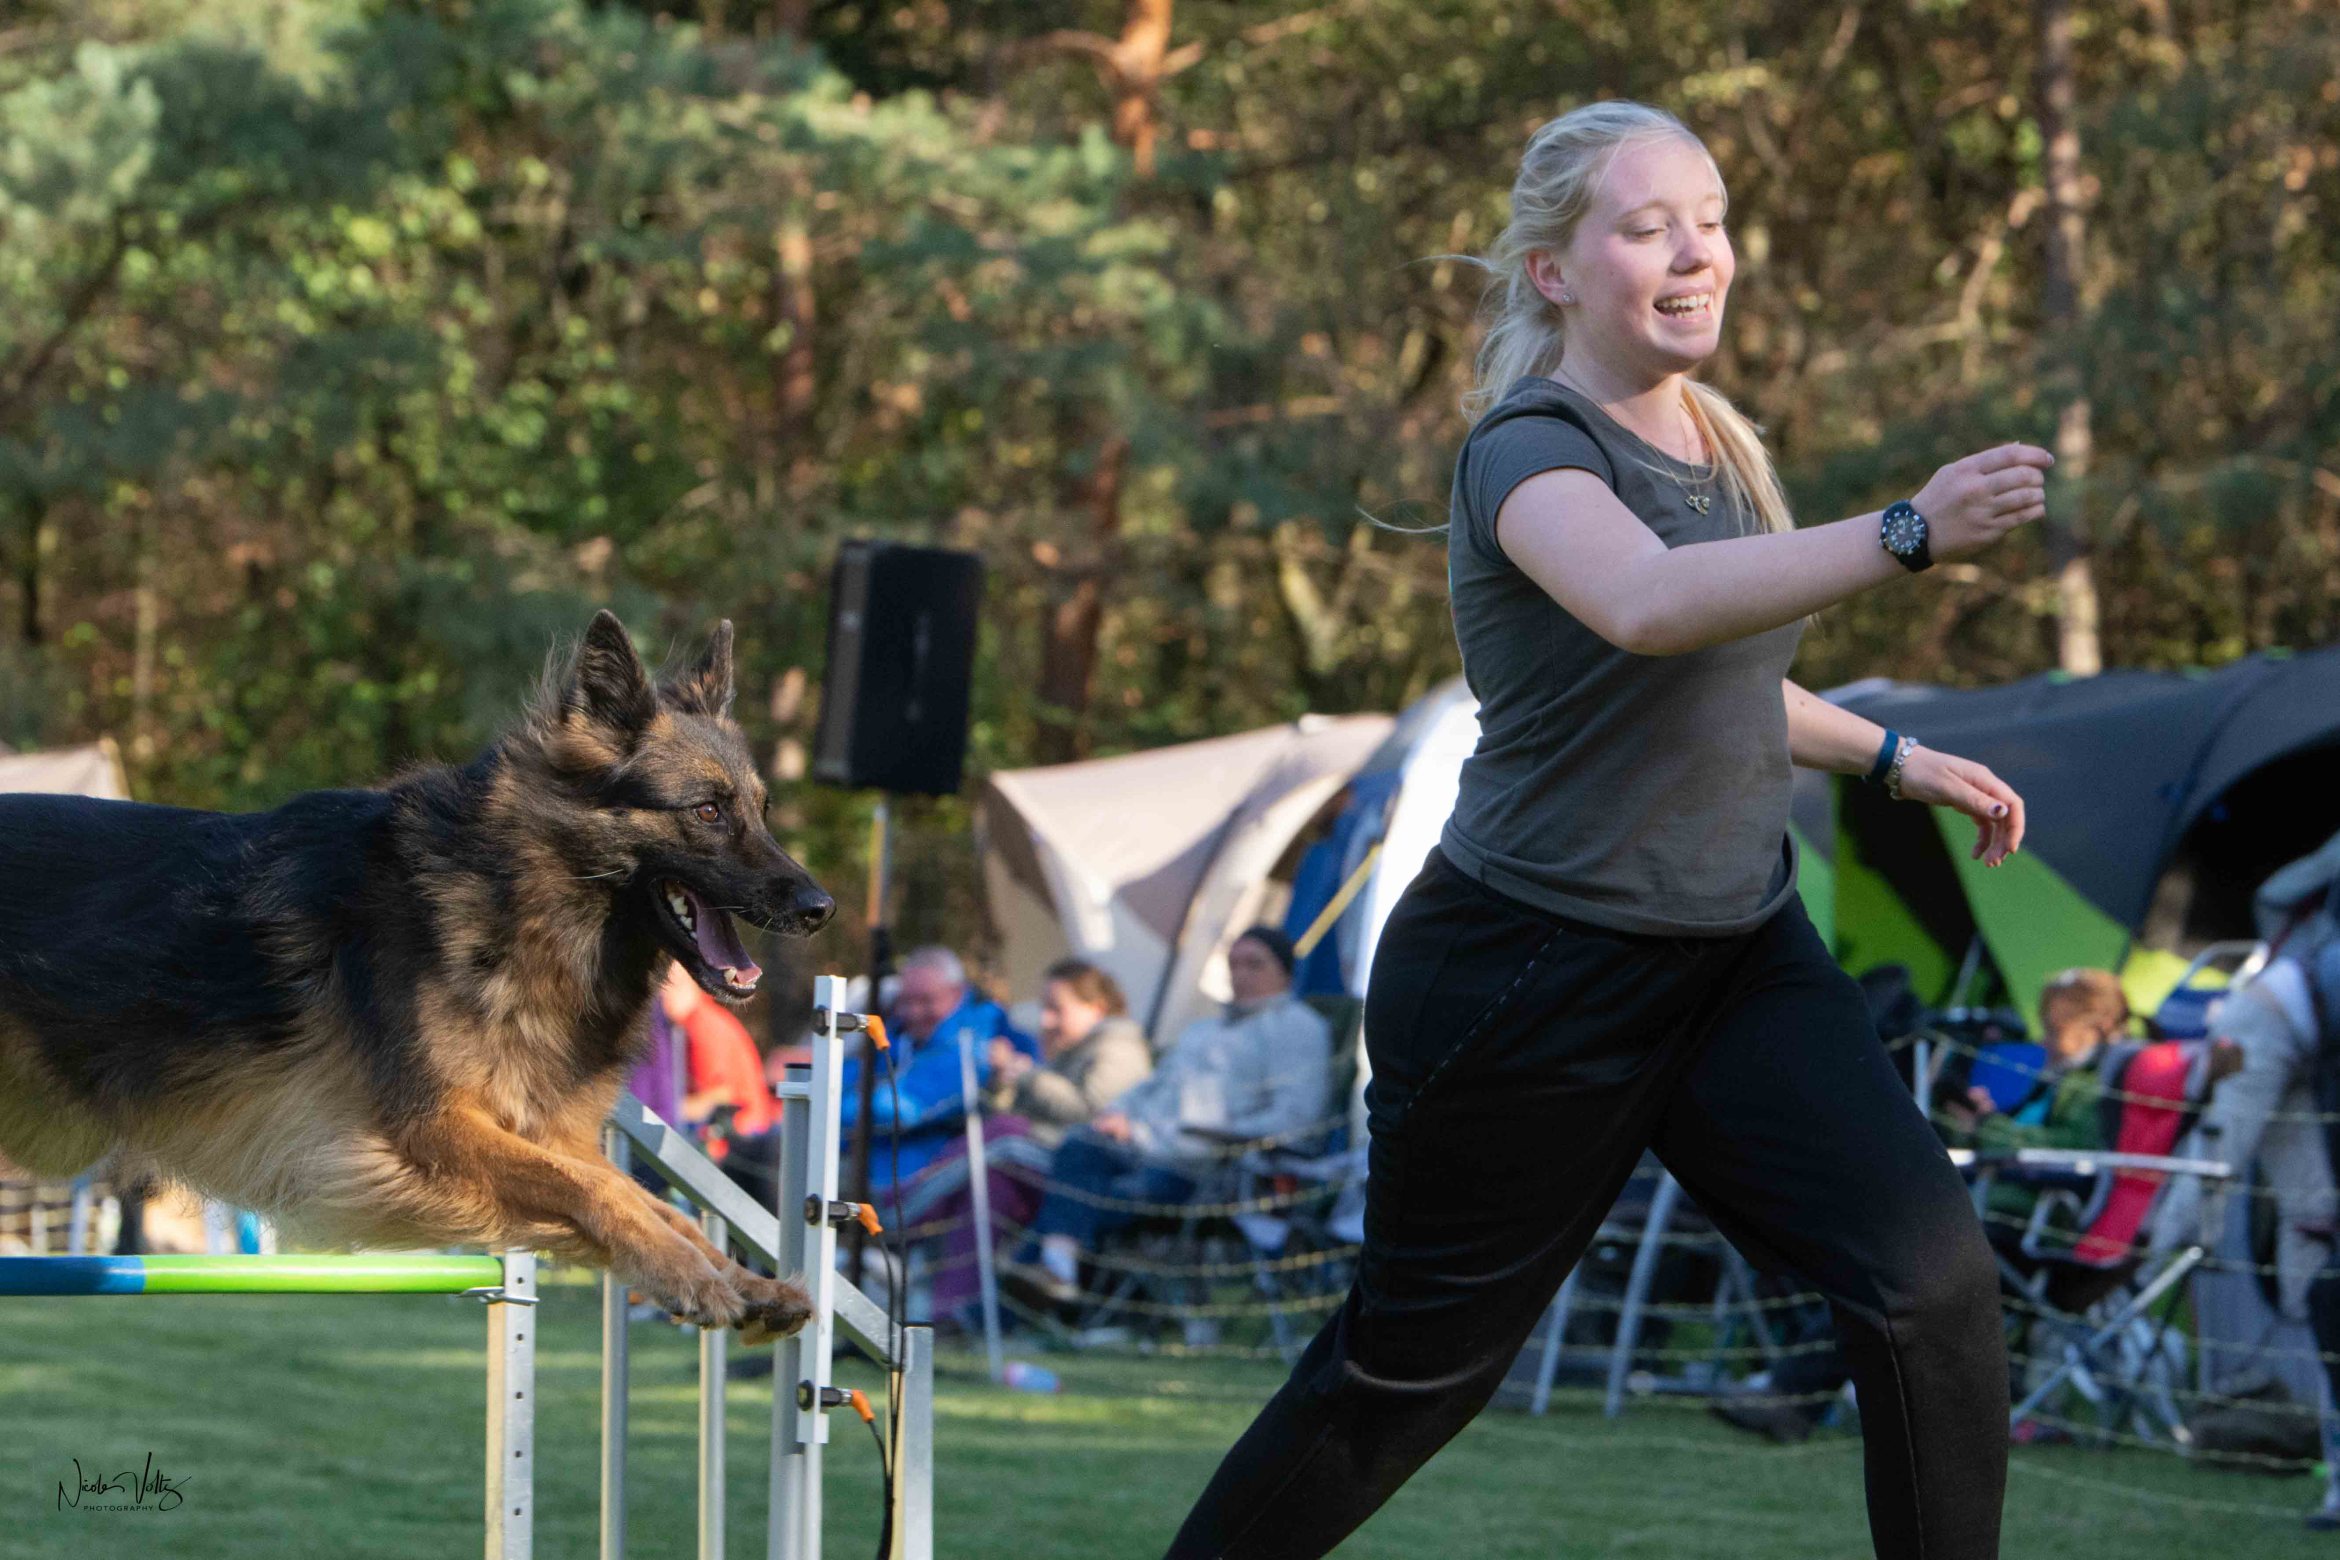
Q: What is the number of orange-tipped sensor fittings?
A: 3